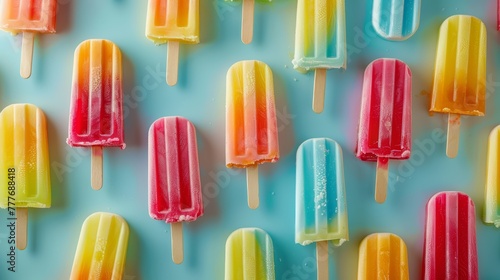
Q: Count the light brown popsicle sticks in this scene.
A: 11